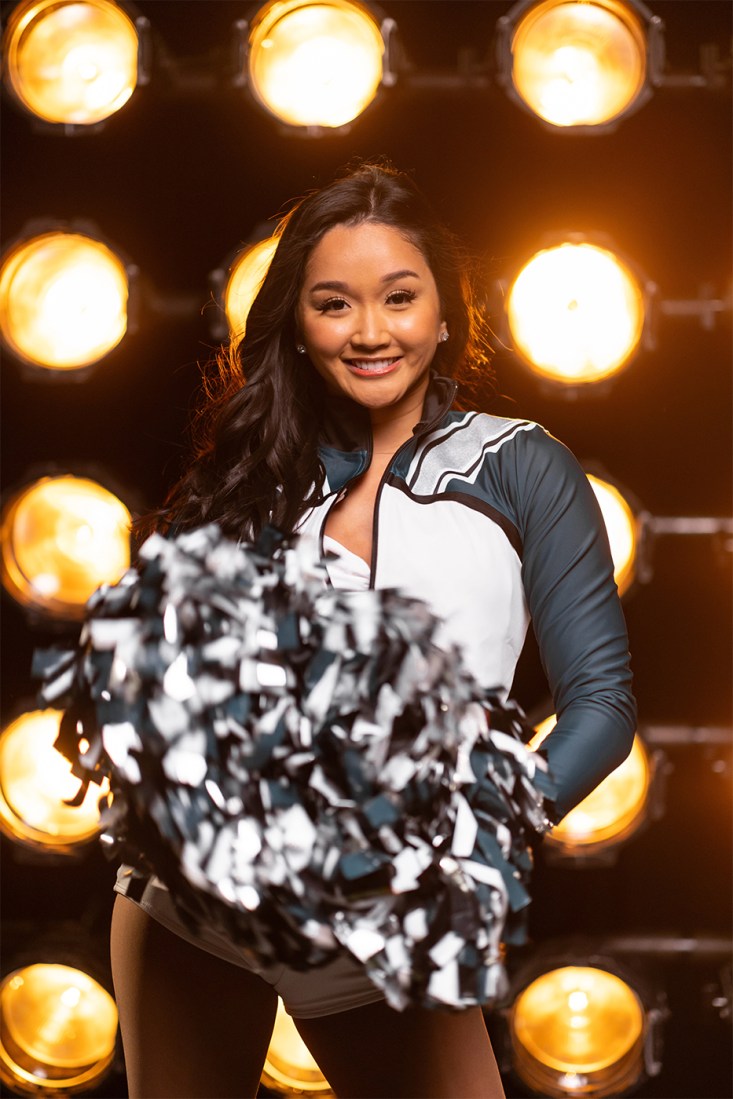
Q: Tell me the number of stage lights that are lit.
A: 13